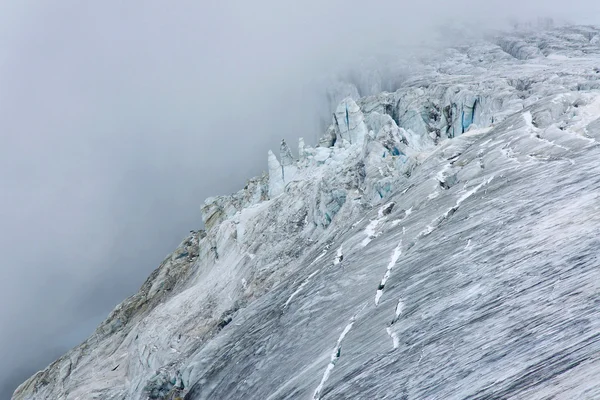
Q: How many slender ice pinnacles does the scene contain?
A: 3